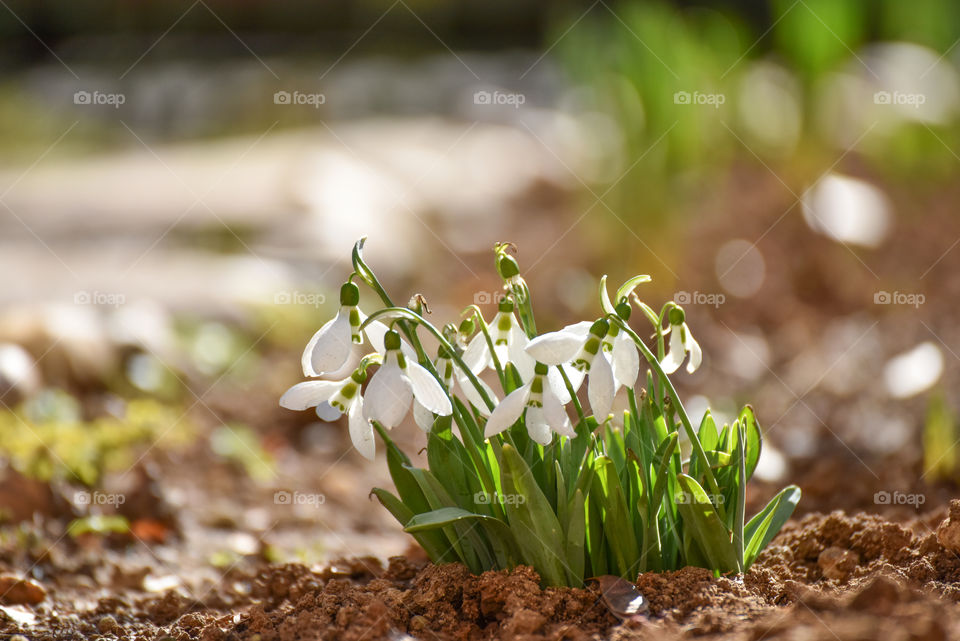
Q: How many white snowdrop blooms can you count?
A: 9